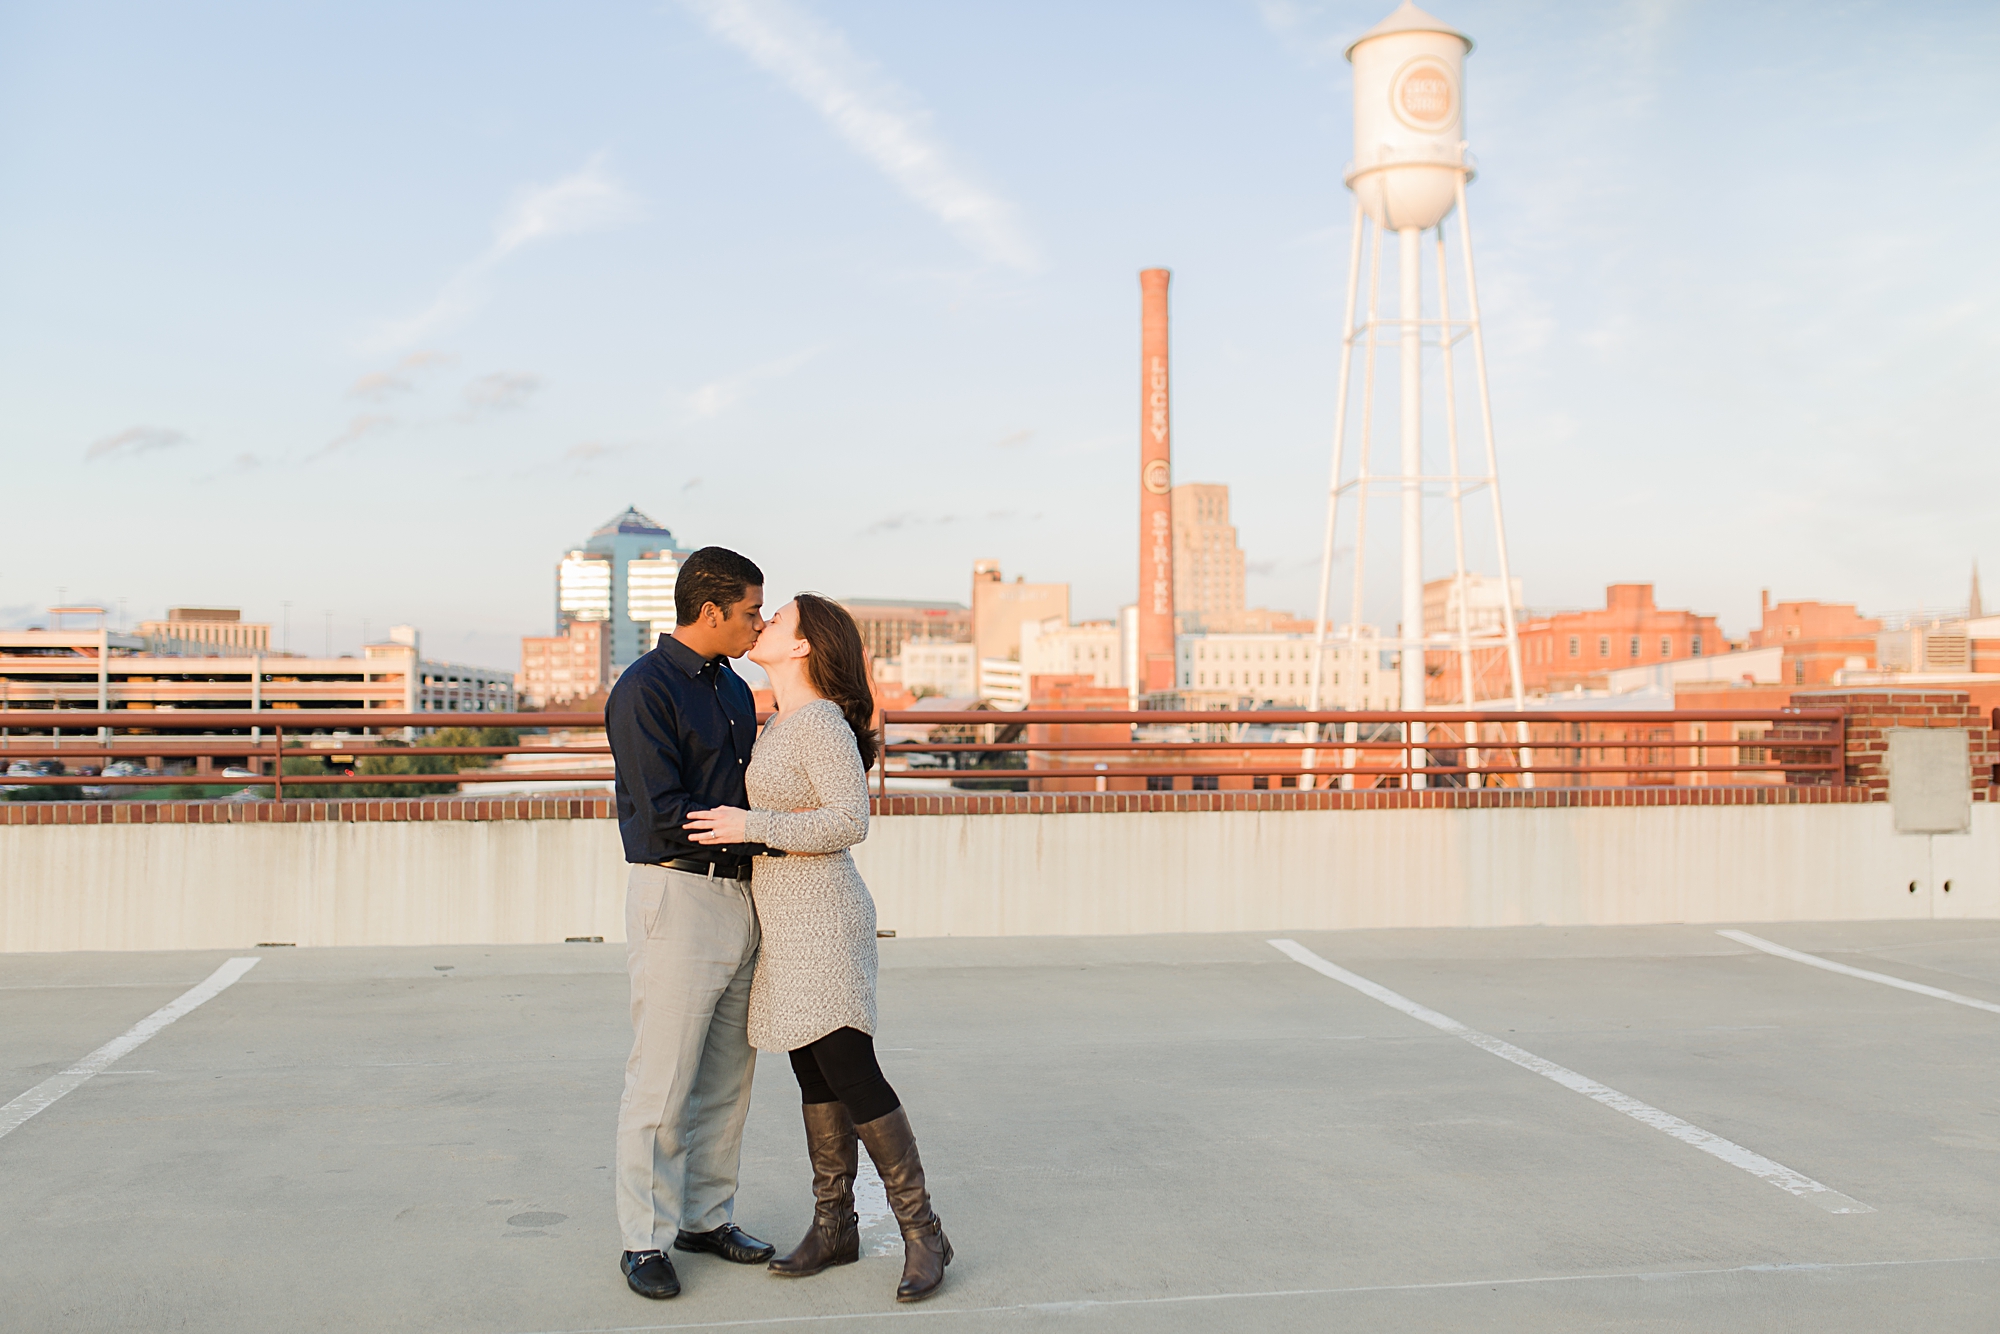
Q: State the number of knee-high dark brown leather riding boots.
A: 2